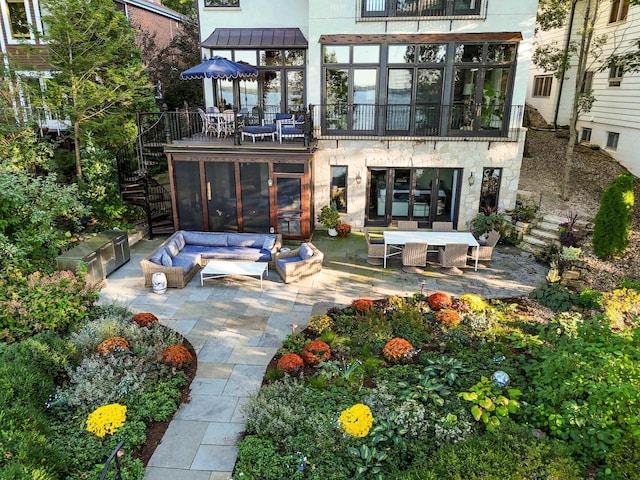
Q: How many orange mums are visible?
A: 10